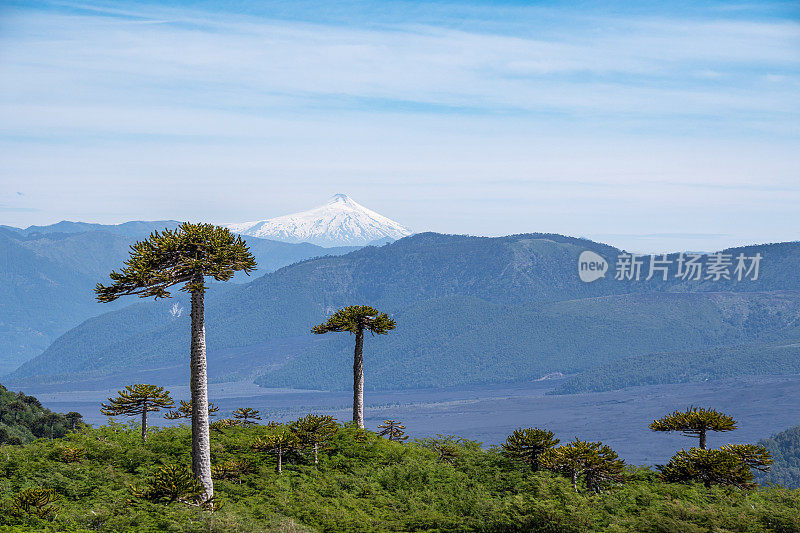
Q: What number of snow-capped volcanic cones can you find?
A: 1